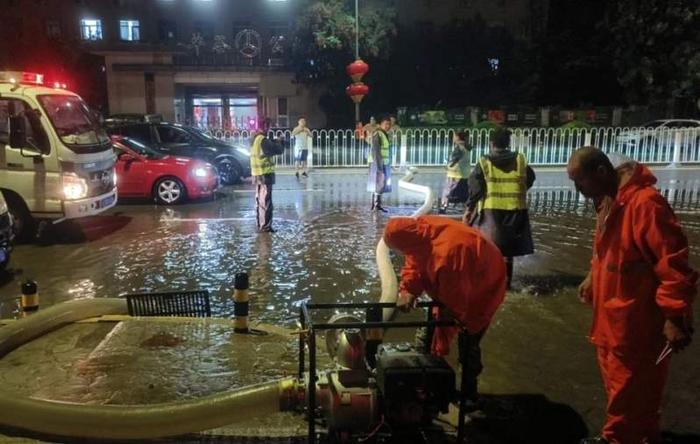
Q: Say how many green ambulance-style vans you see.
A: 0